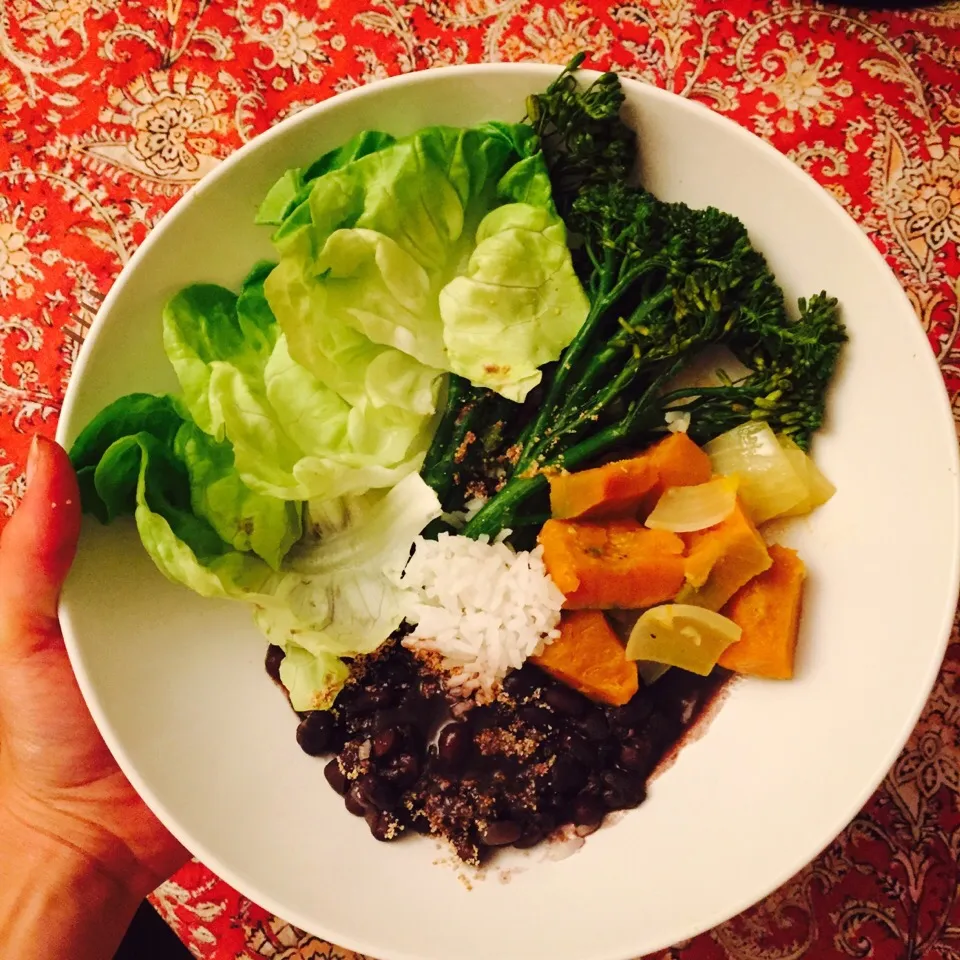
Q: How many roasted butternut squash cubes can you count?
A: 6